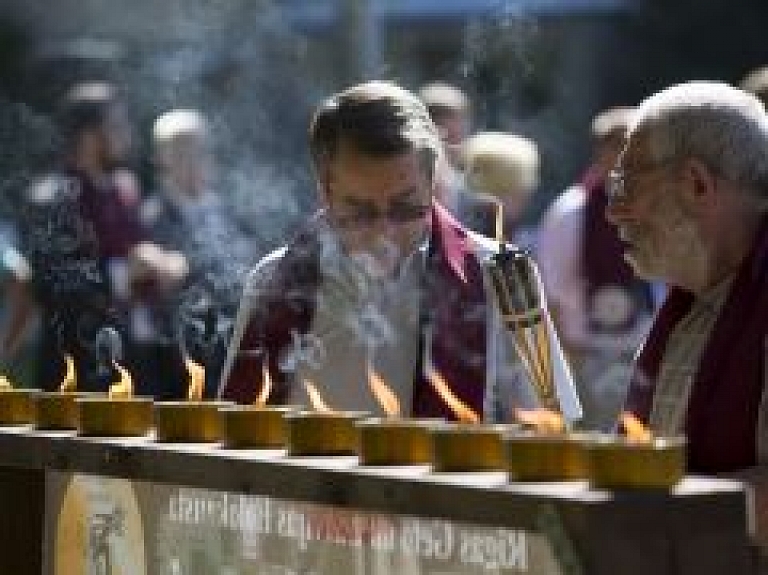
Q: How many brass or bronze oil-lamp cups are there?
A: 10